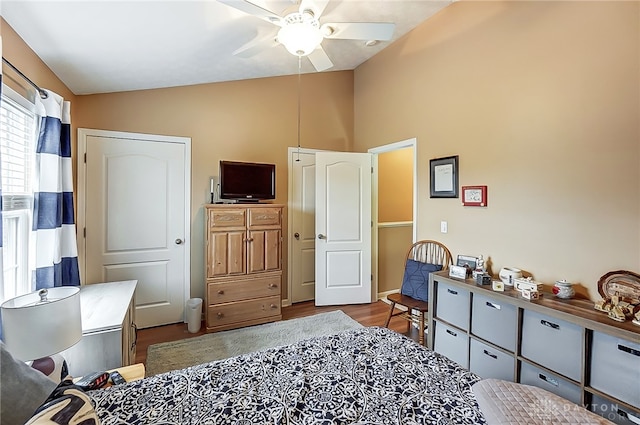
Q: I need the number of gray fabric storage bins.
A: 8